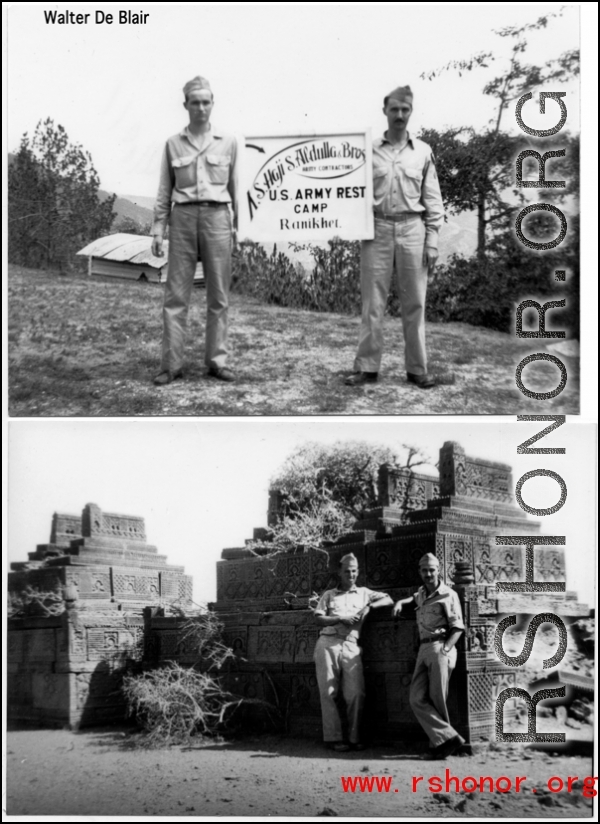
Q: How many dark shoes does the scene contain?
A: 8